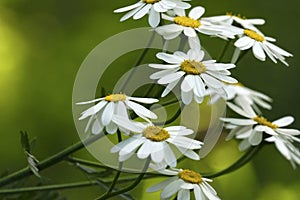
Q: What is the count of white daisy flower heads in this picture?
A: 10